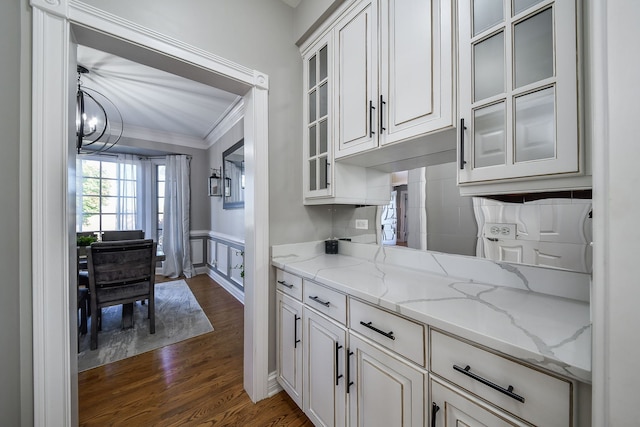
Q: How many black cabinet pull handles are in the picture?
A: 12